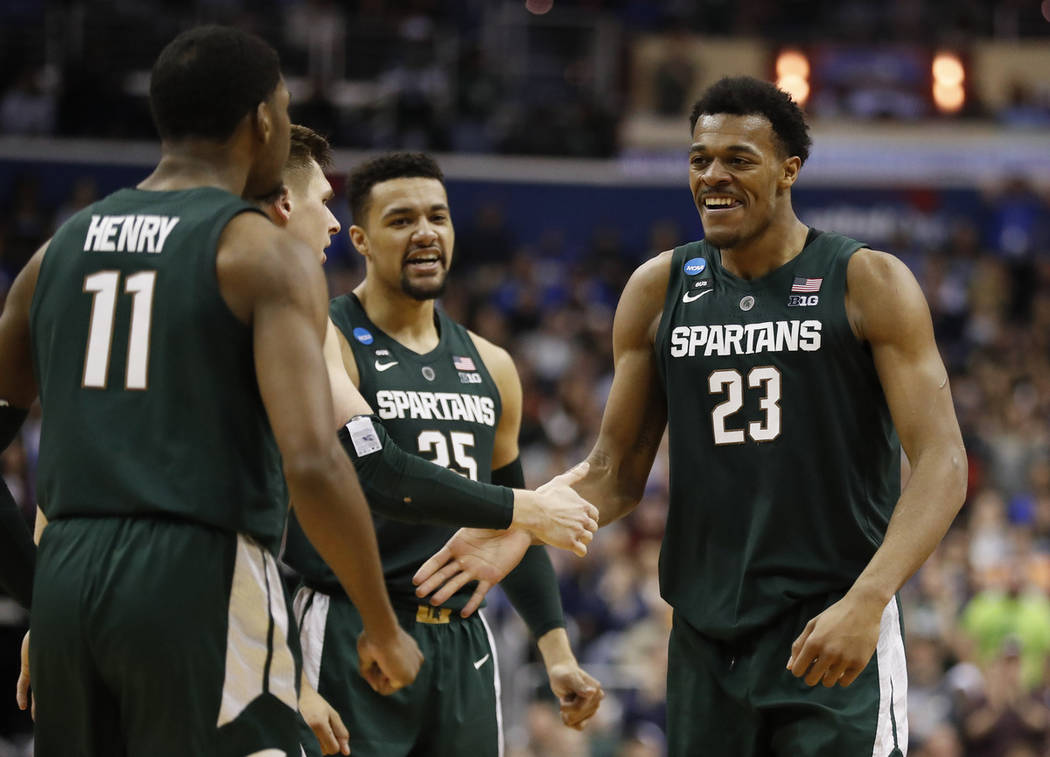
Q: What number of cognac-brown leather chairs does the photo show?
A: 0